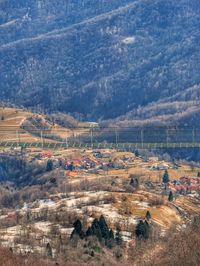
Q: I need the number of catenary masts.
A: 8